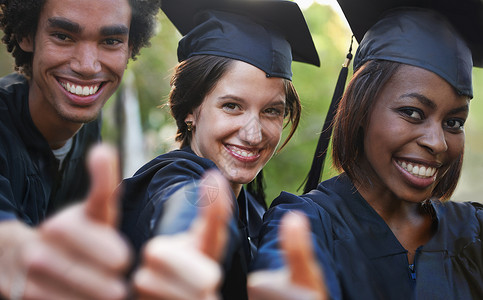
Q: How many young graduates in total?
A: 3